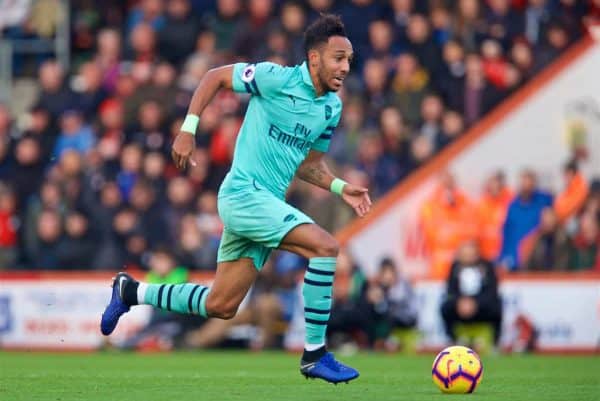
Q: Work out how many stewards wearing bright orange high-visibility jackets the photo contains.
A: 3